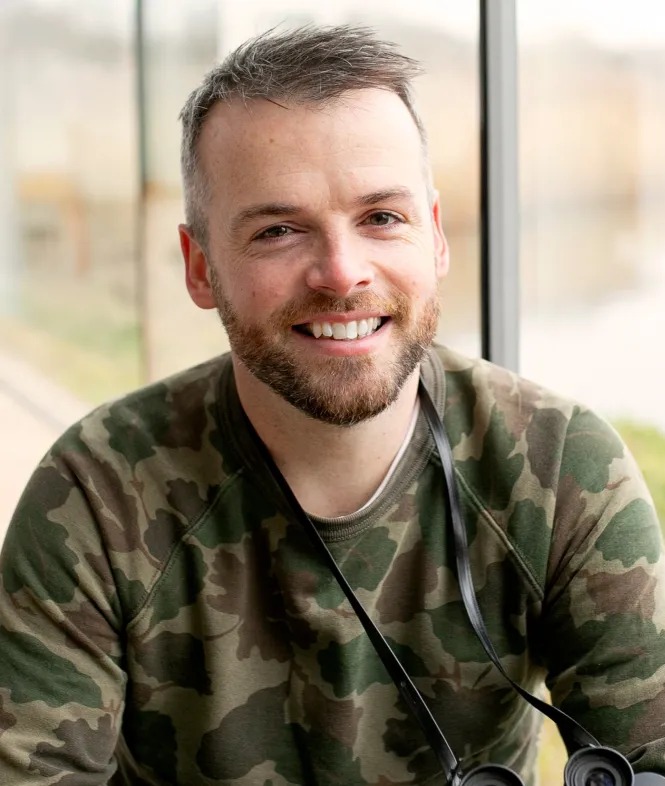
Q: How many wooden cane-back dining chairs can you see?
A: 0